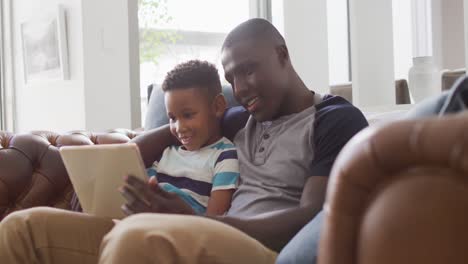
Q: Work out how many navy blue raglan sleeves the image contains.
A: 2